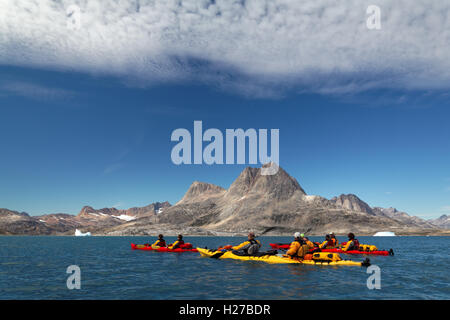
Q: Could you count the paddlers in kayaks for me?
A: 8